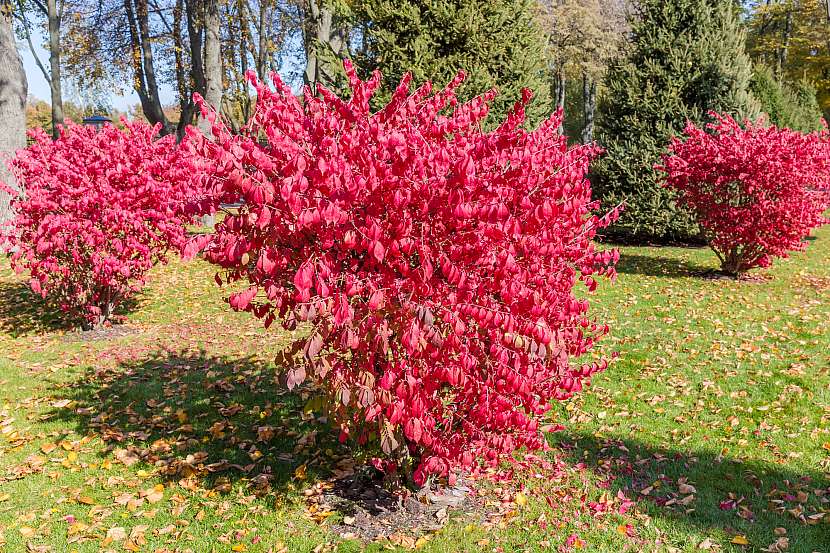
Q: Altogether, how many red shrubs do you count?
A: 3